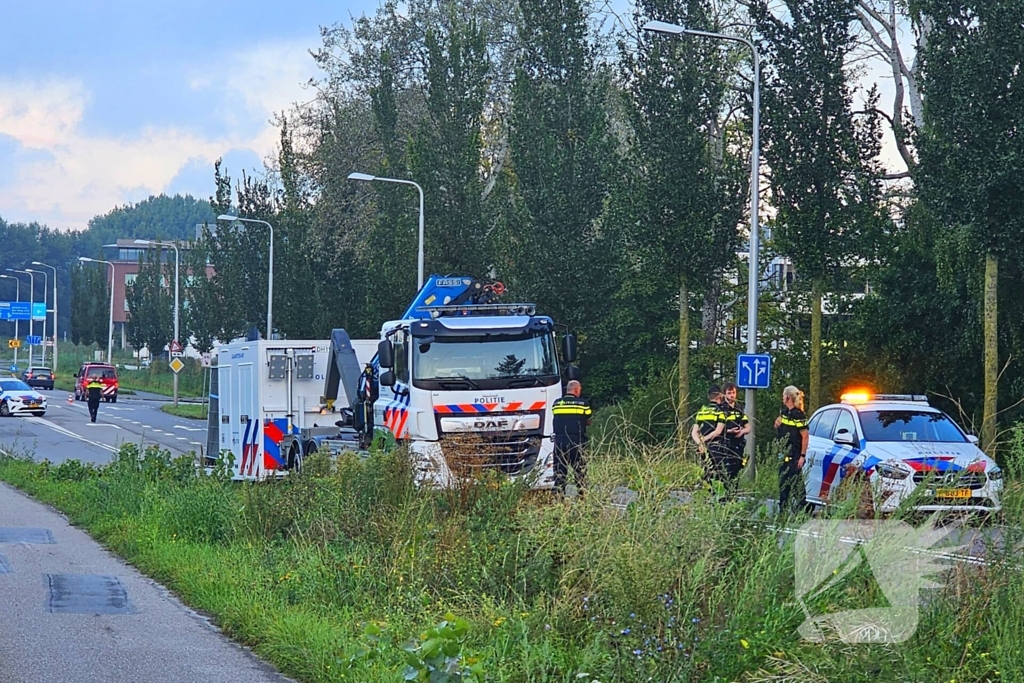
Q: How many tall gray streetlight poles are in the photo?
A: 9